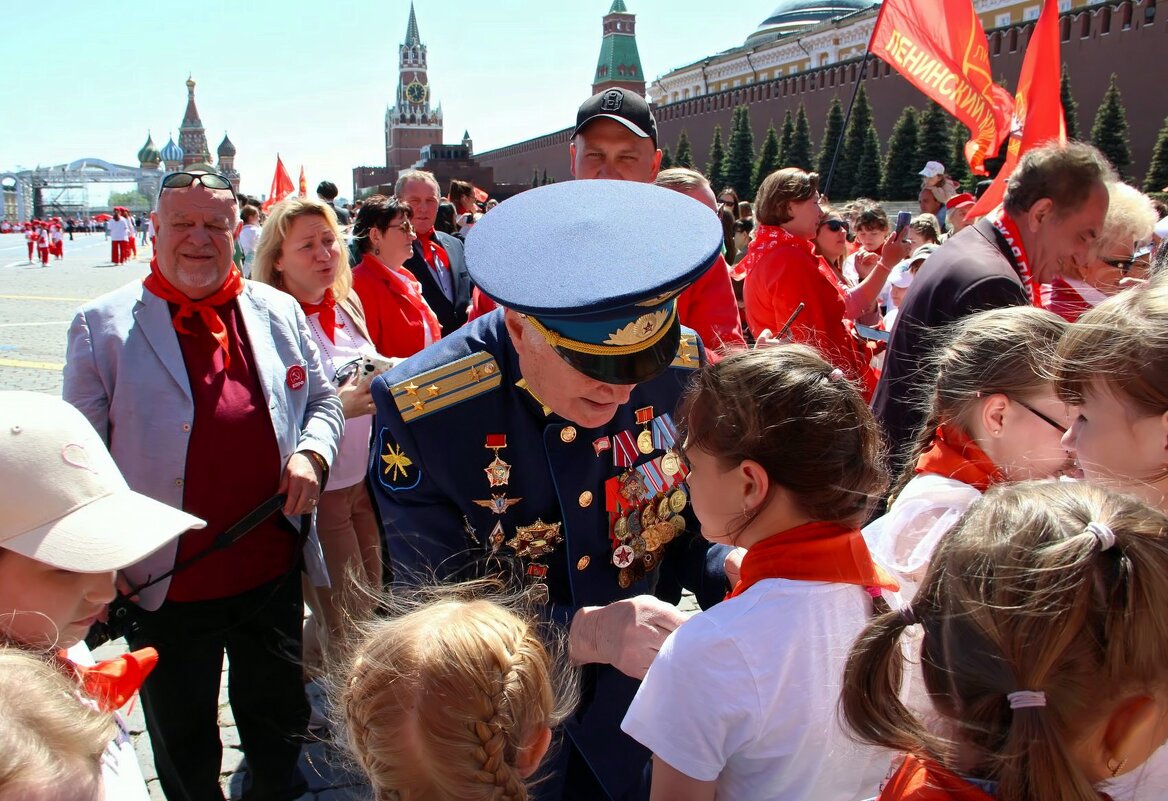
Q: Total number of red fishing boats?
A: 0